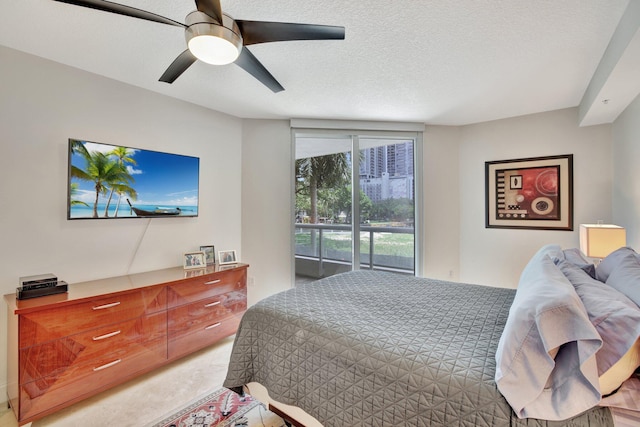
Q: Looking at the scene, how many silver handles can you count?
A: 6